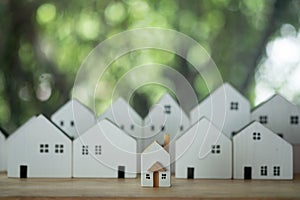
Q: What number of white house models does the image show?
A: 11